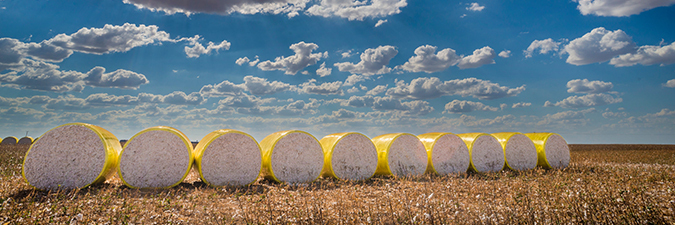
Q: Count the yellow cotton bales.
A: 10